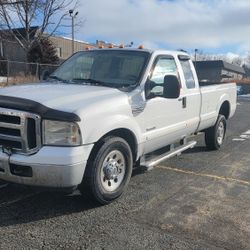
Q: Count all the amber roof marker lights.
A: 5